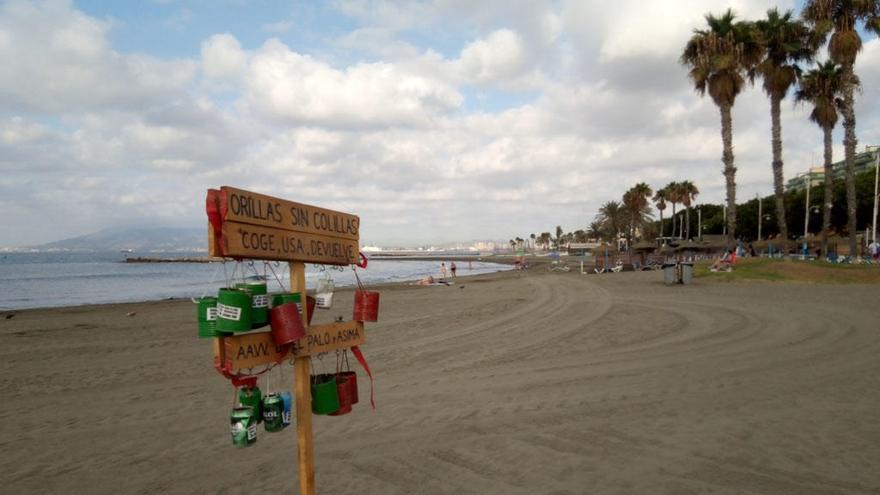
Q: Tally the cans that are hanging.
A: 15